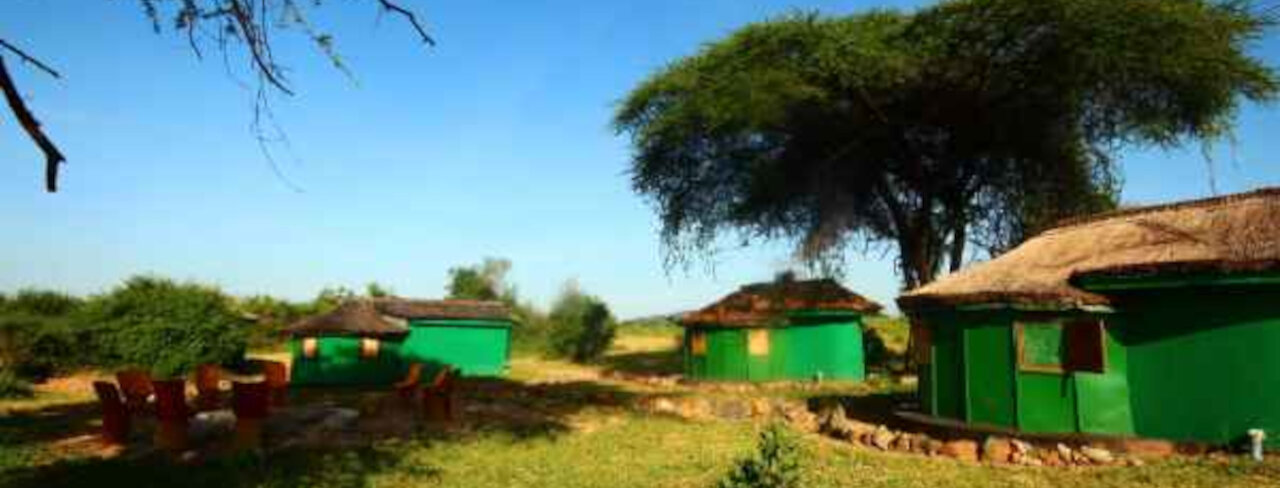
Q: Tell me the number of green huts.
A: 3